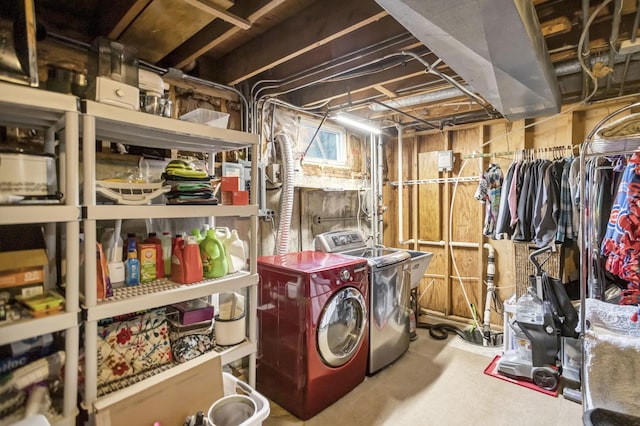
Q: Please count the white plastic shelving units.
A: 2